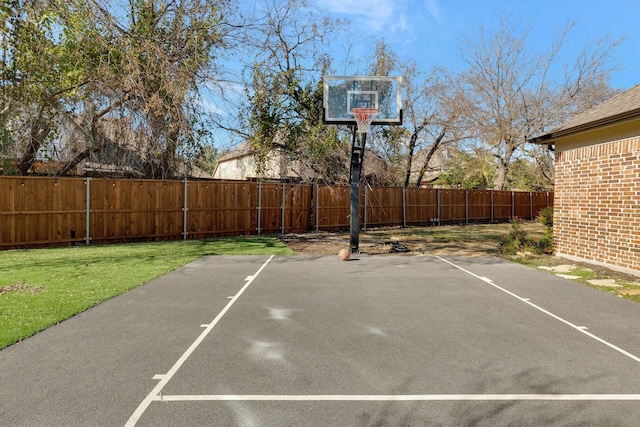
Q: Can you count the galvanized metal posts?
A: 13